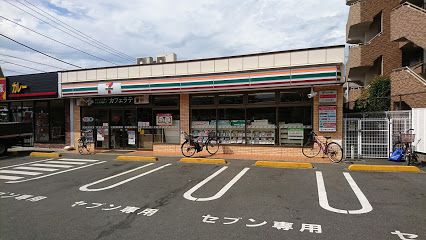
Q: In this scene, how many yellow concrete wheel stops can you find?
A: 5